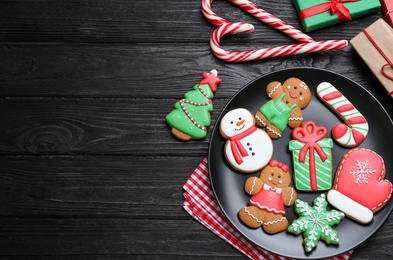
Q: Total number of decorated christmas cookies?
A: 8